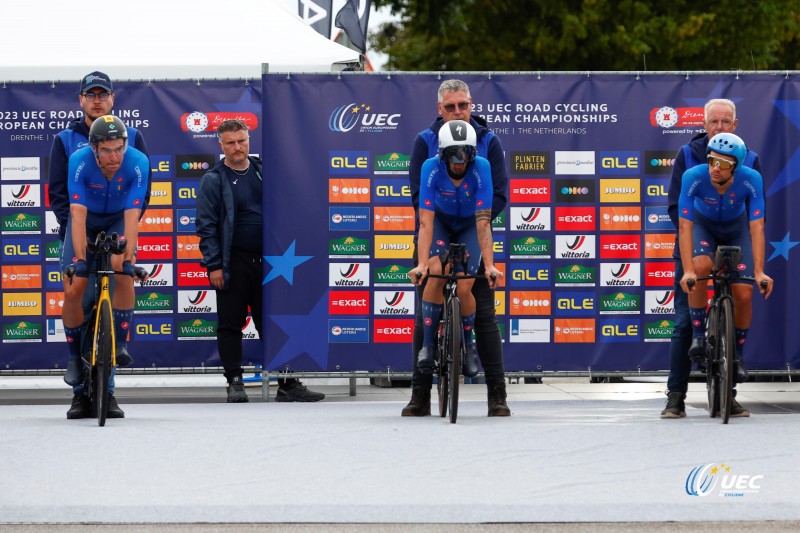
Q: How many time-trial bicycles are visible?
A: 3